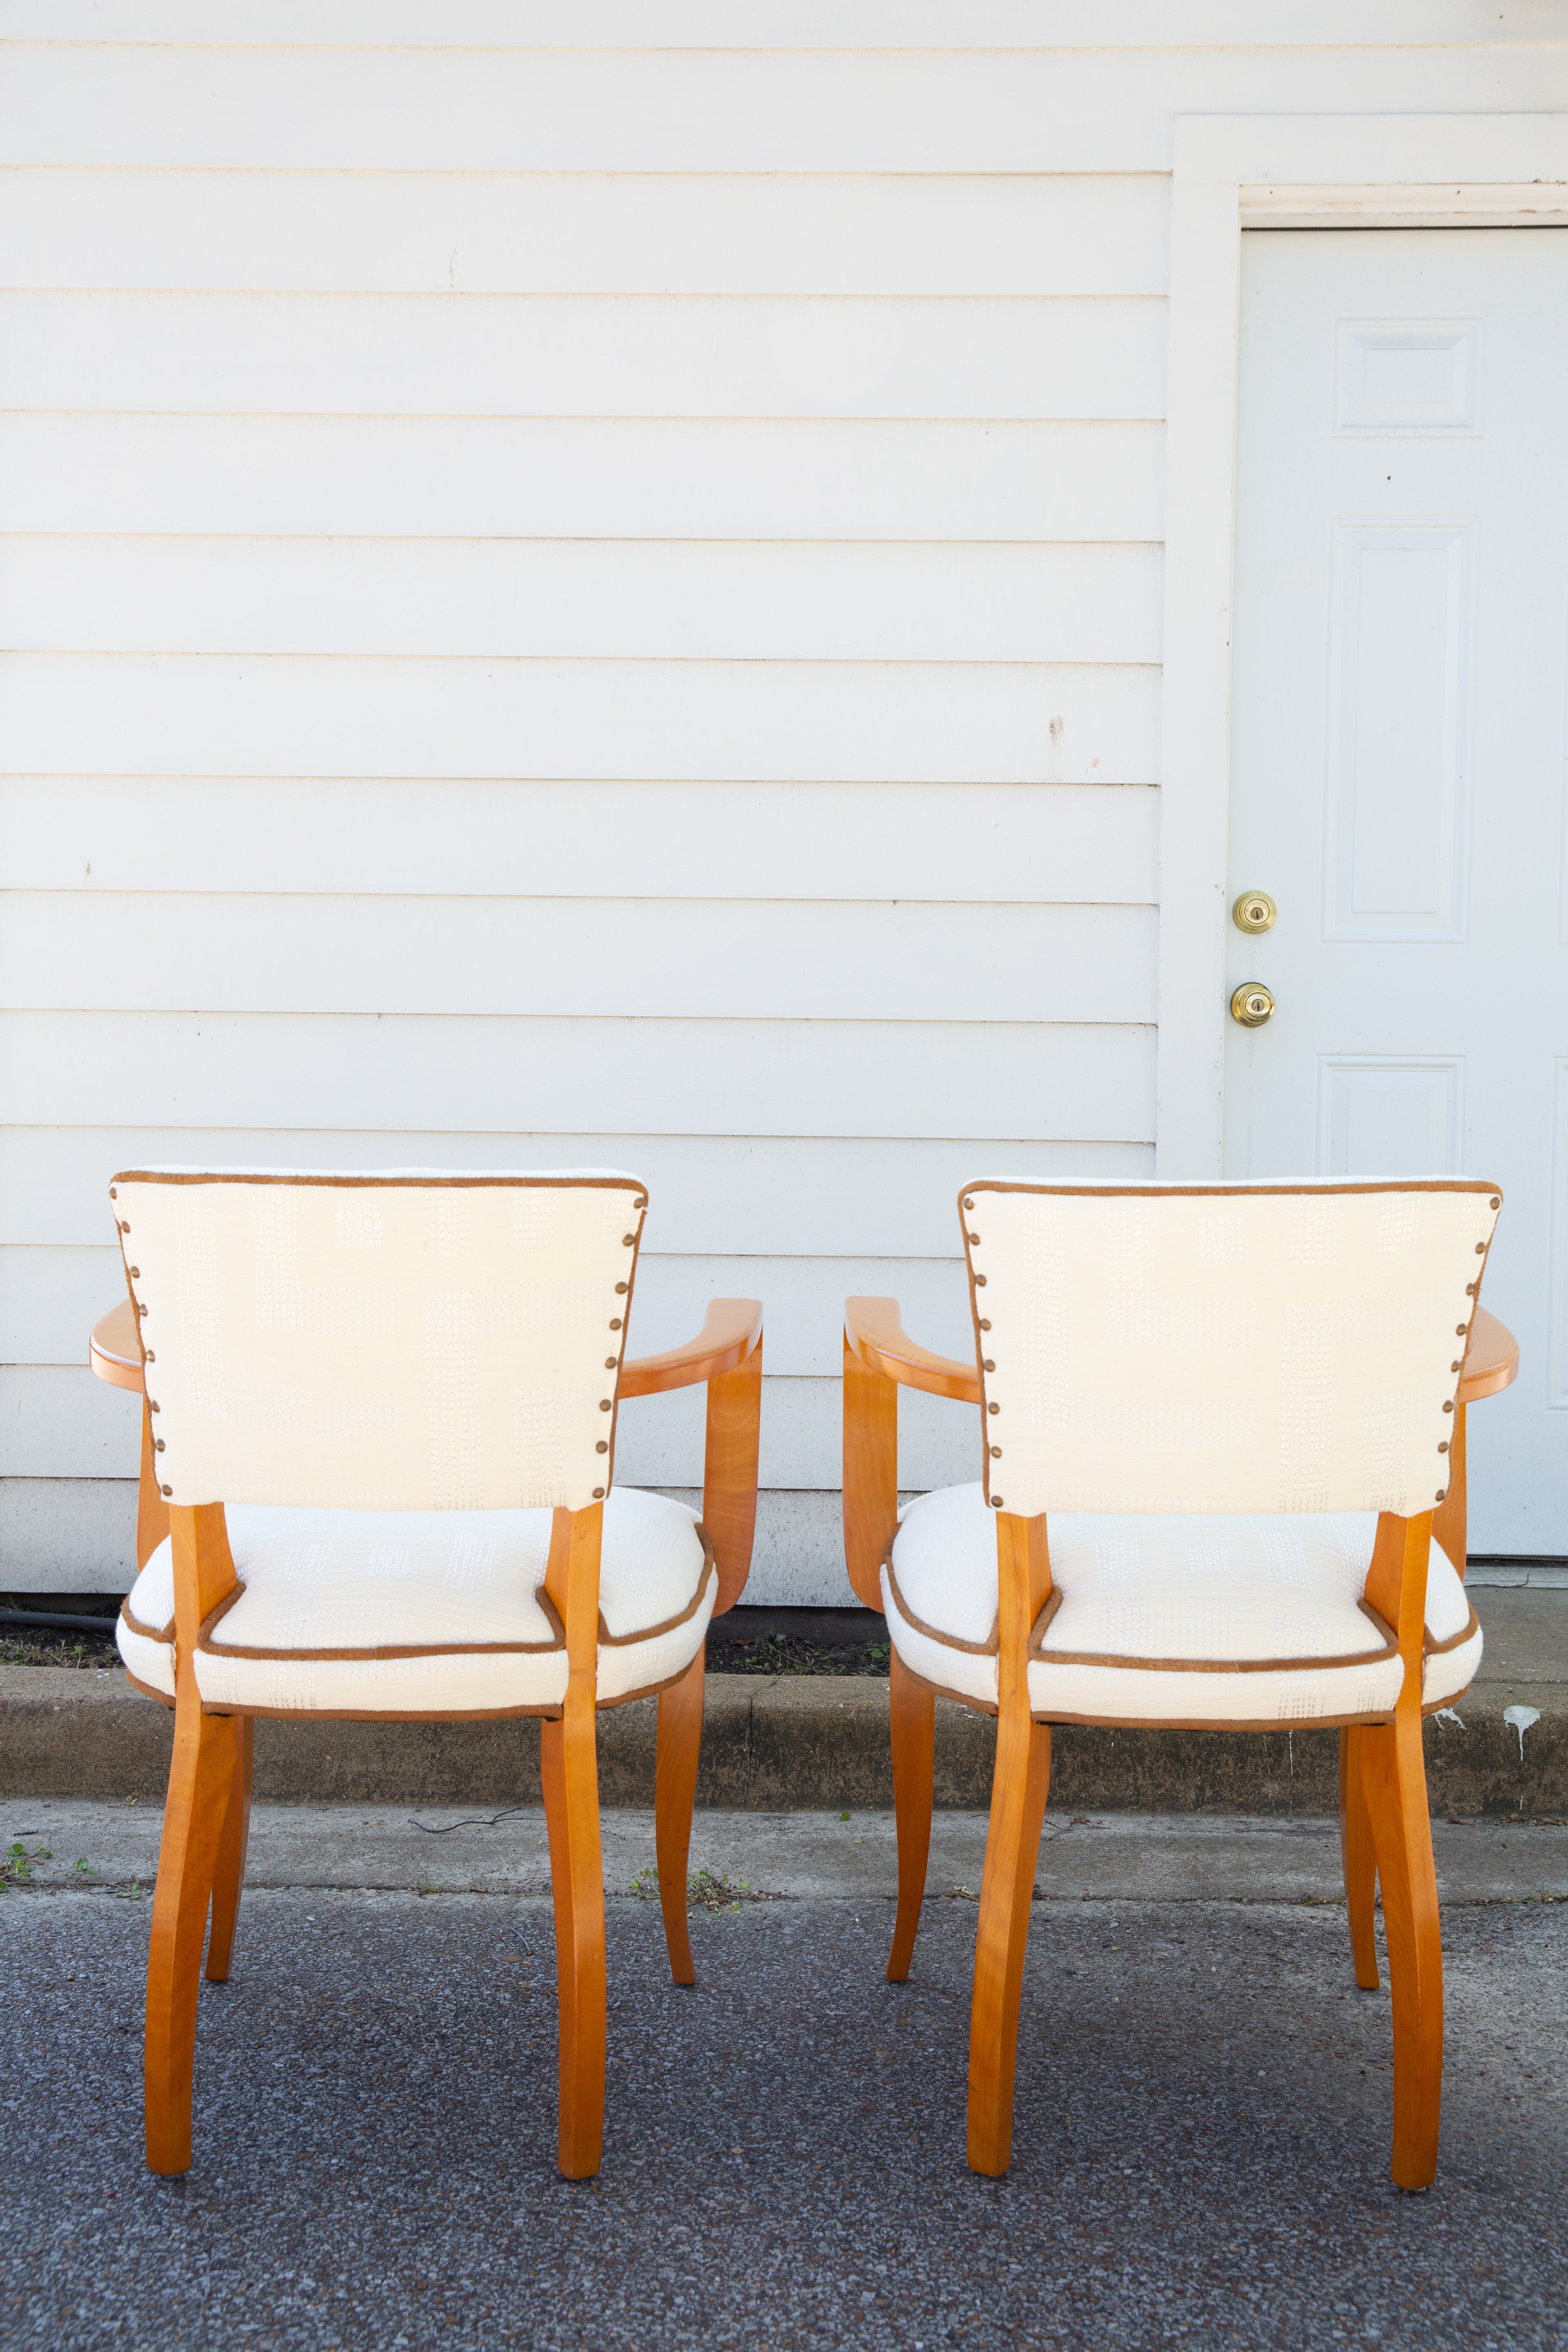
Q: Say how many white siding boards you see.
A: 14